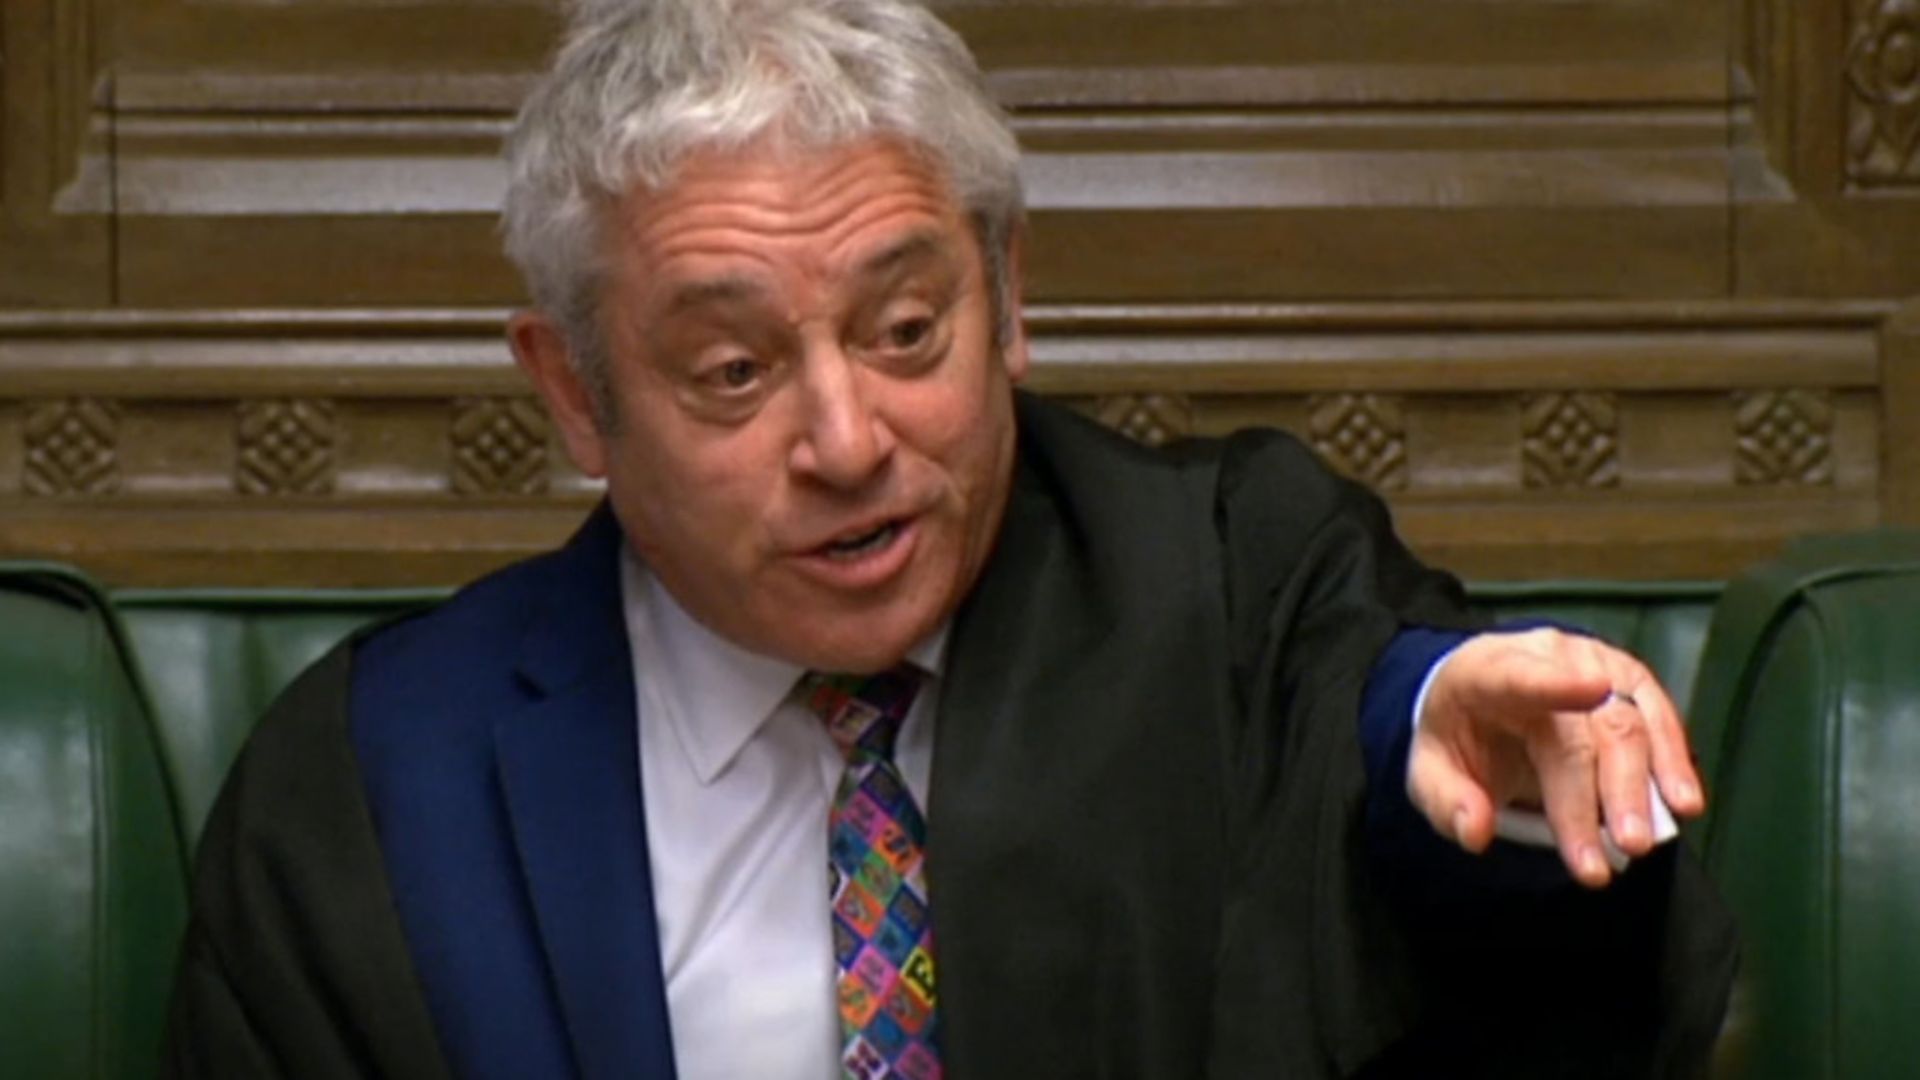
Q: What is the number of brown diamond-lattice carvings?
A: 7